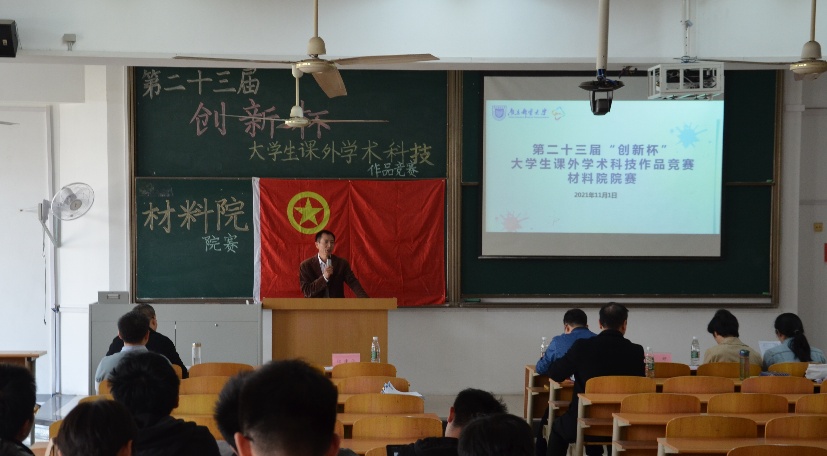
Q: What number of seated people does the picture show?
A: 13